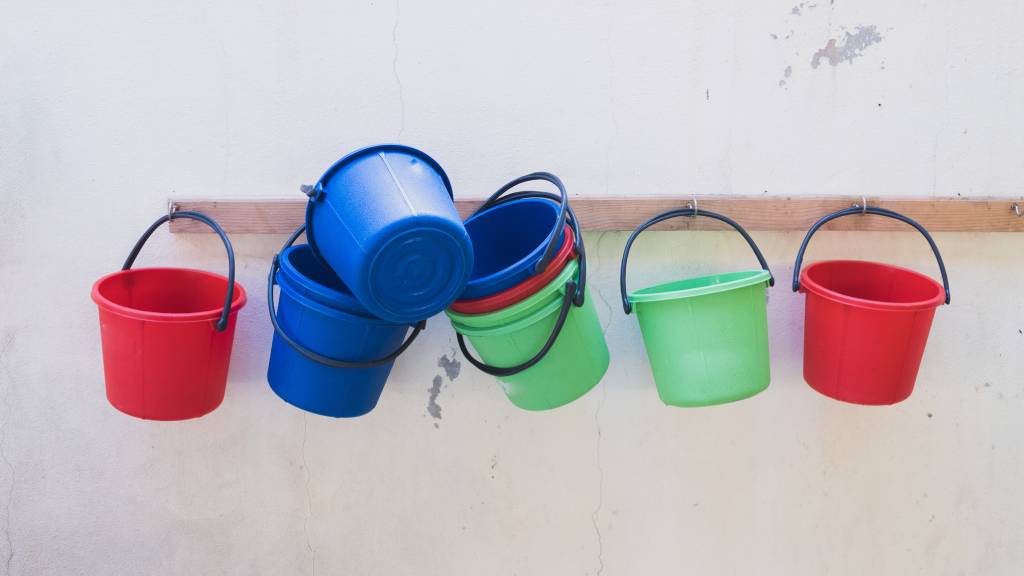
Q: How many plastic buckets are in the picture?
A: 10